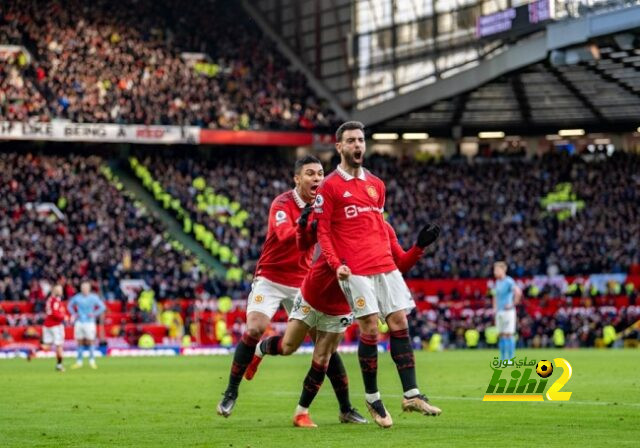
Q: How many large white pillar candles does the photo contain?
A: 0